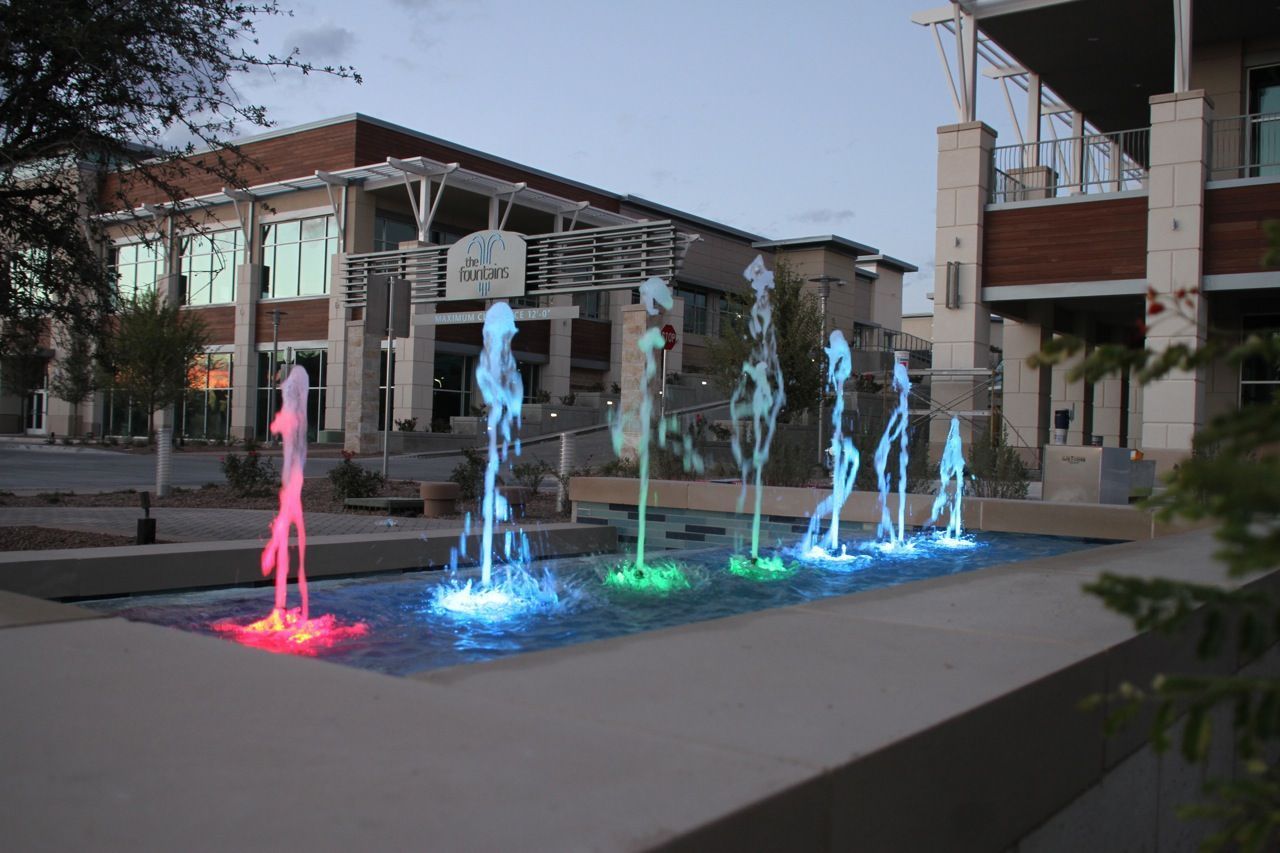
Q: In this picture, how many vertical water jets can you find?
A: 7